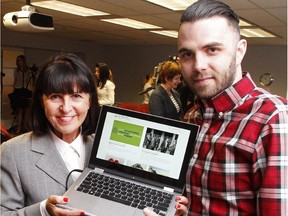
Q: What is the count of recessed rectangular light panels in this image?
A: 6